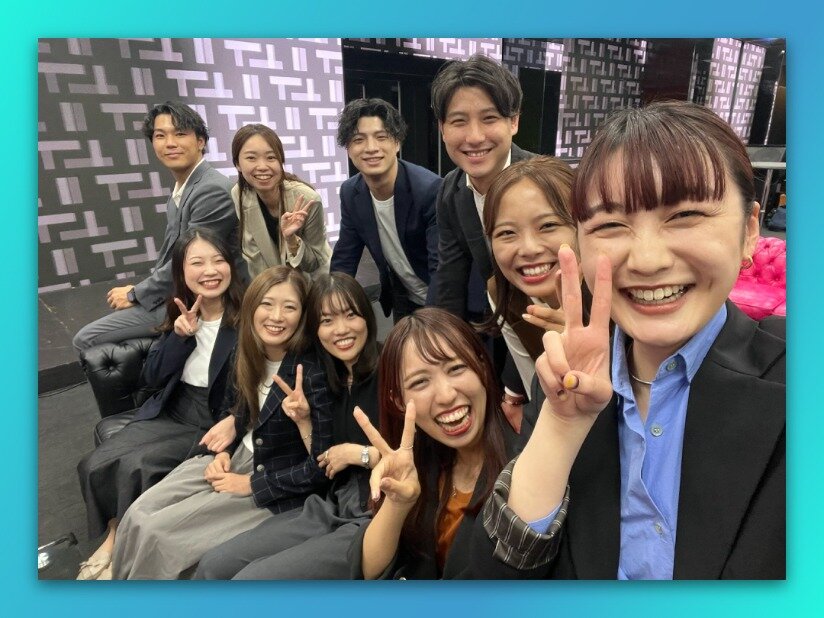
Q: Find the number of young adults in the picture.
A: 10